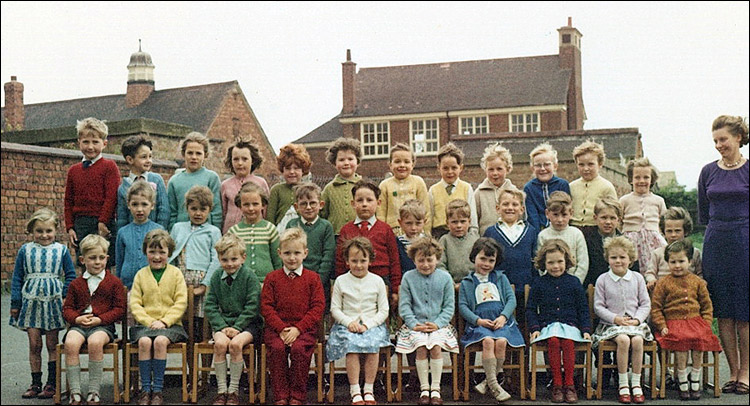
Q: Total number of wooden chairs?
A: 10